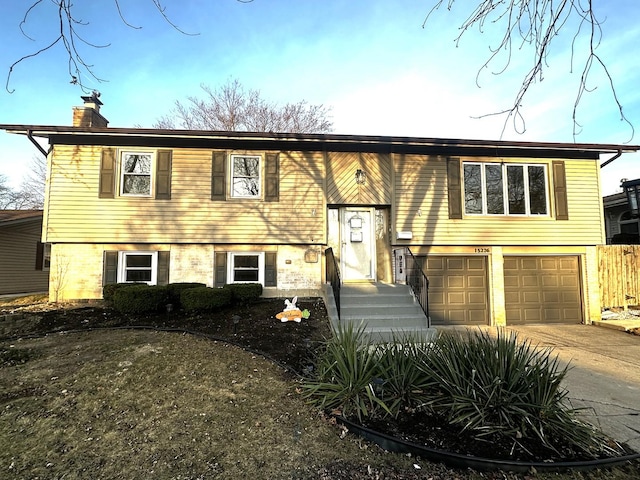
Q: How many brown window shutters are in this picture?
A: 10